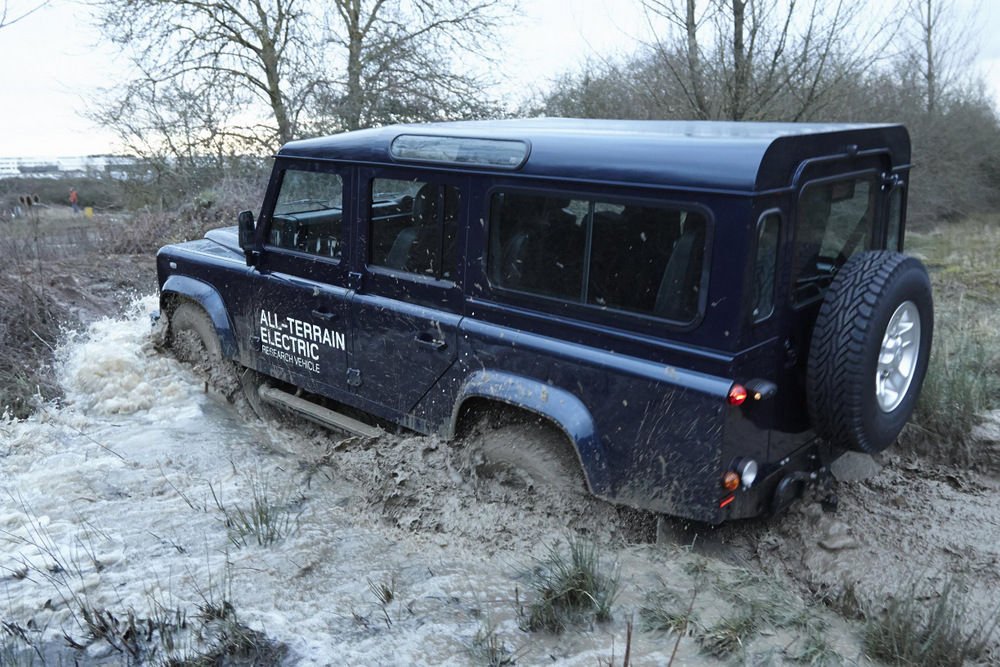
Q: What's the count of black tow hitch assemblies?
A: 1